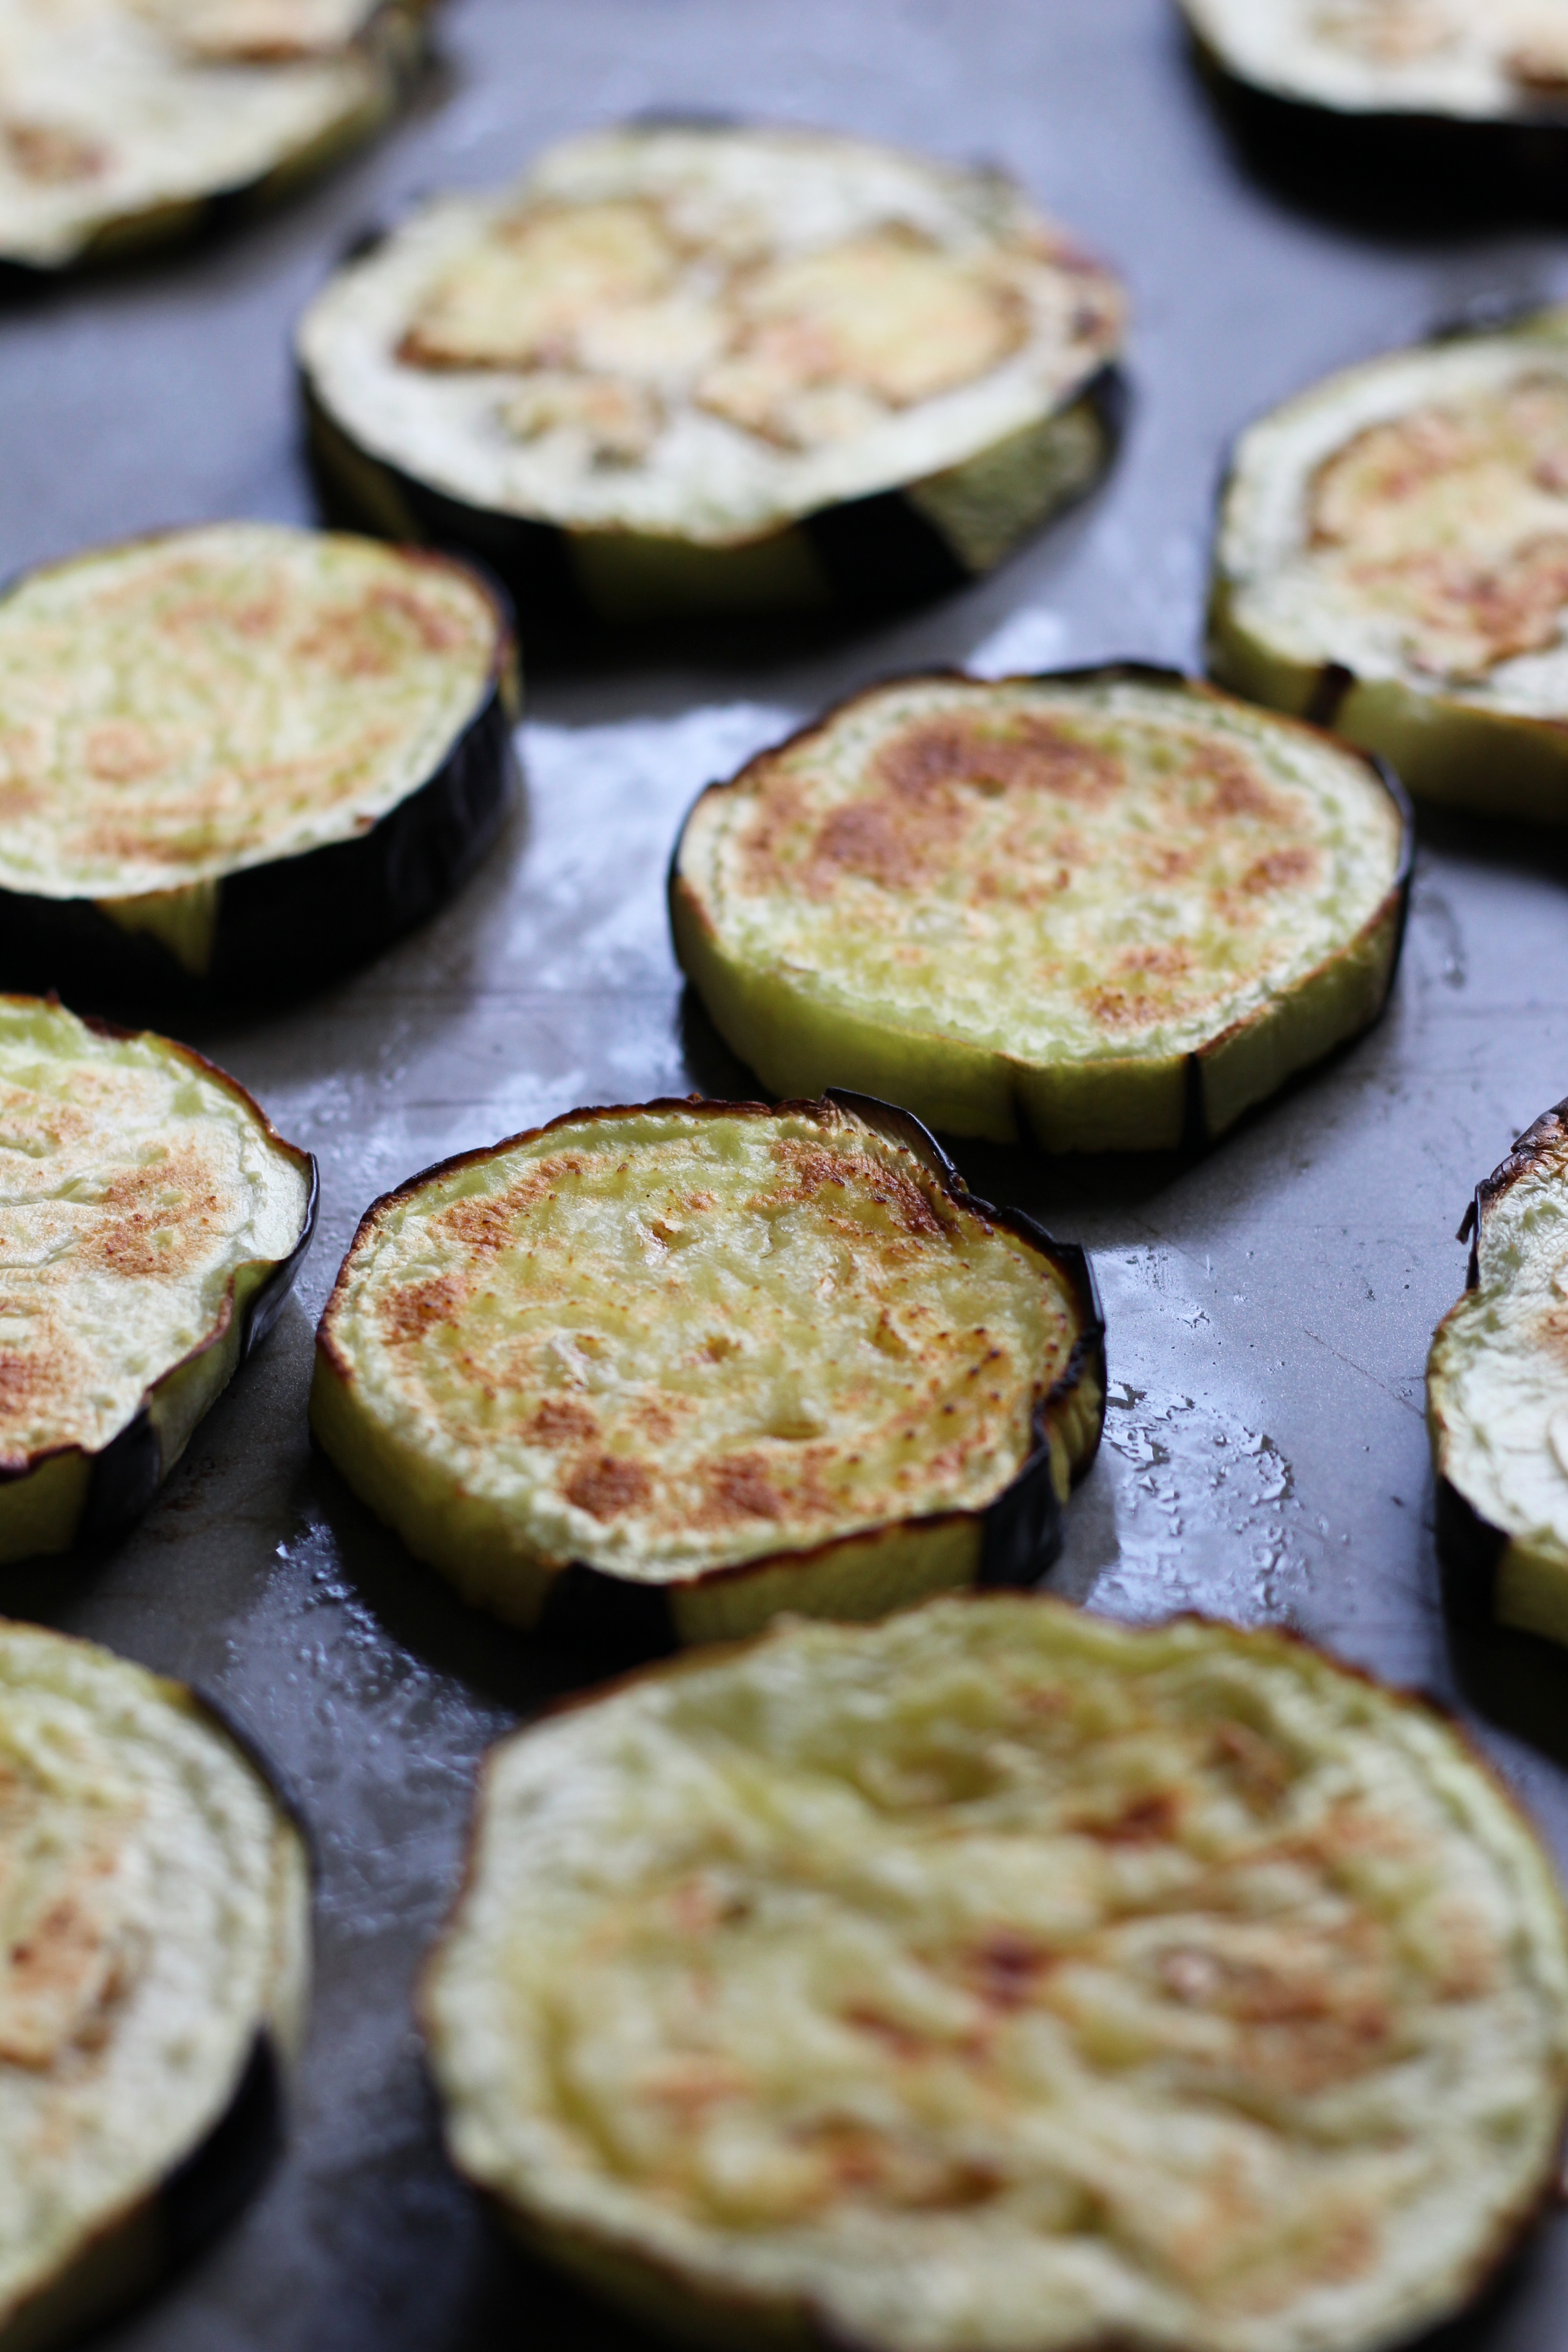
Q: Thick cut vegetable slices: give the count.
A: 11